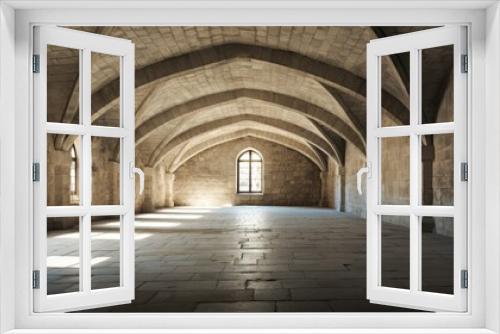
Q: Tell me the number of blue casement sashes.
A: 0